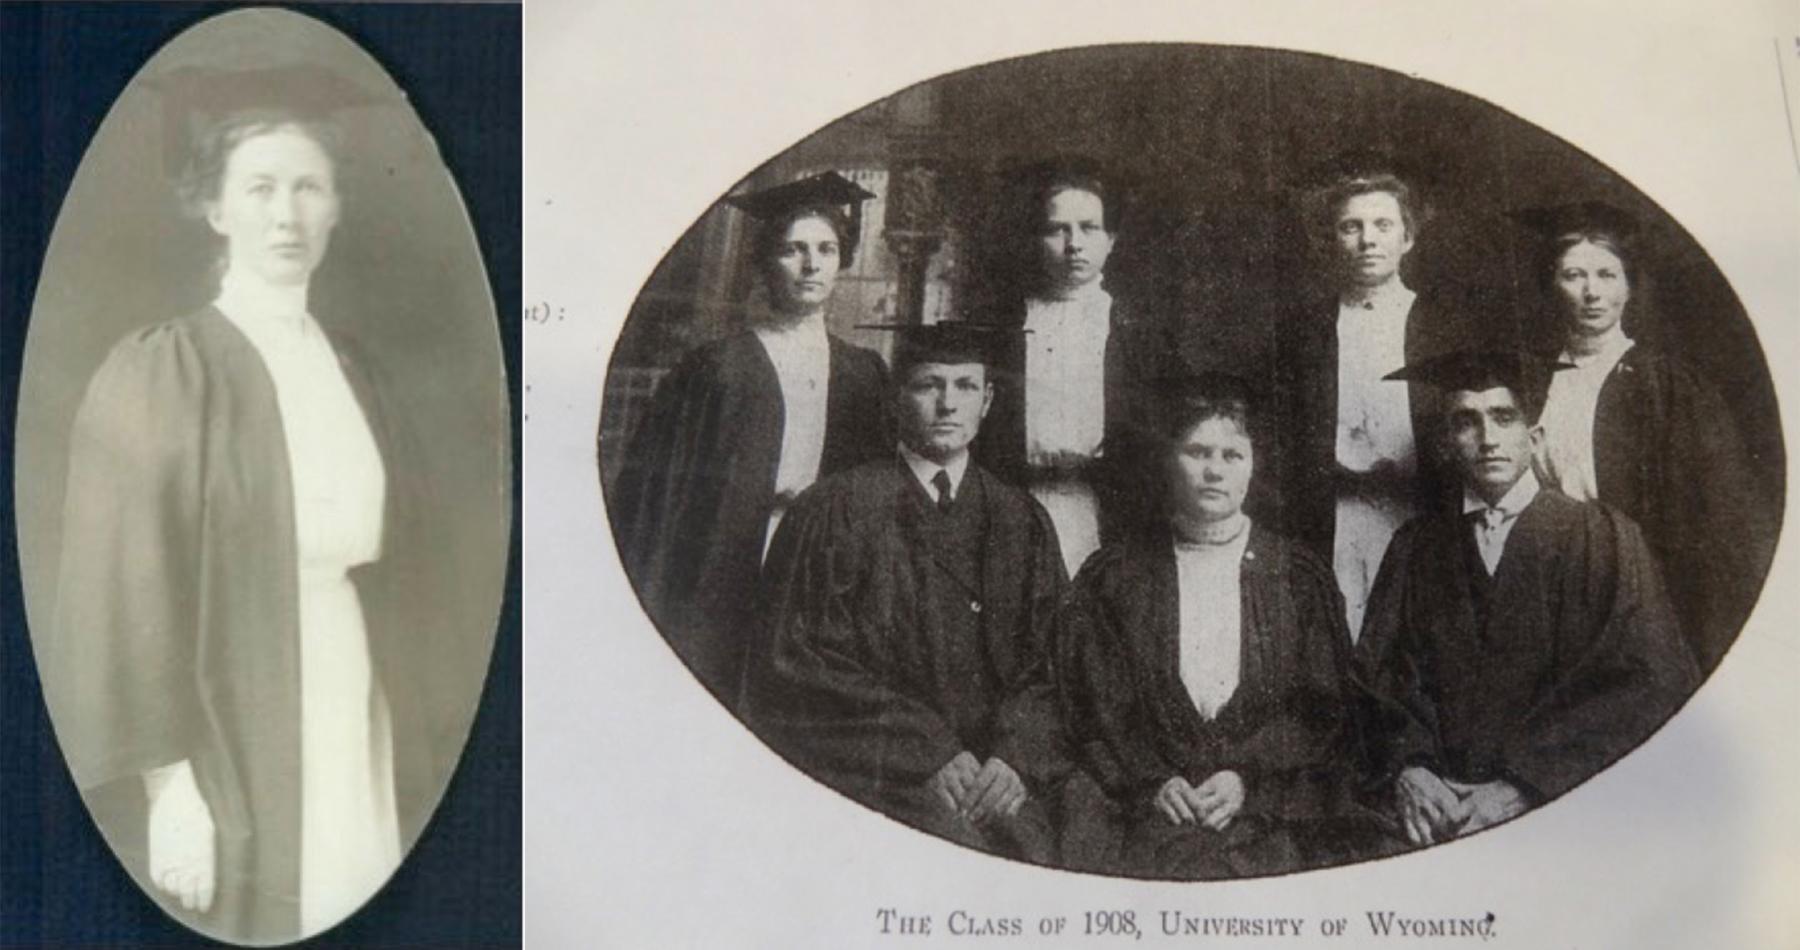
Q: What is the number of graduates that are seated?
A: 3